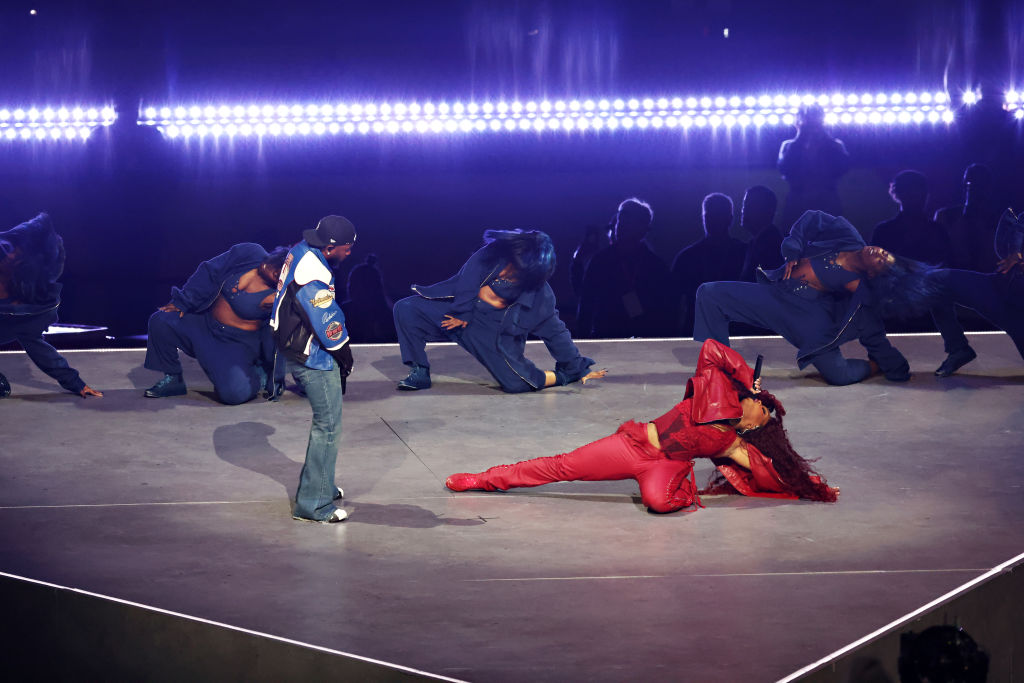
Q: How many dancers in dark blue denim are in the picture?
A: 5